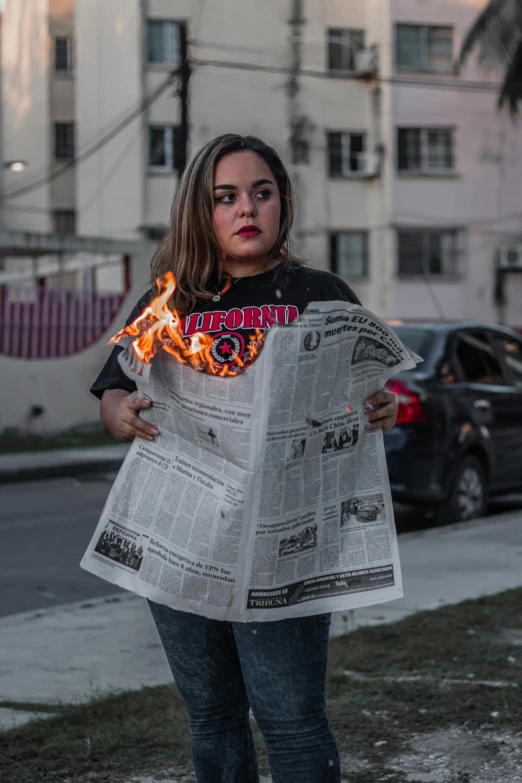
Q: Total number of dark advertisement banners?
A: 1